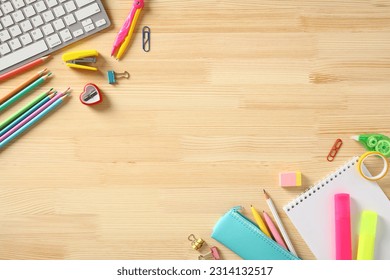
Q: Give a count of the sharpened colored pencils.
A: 7